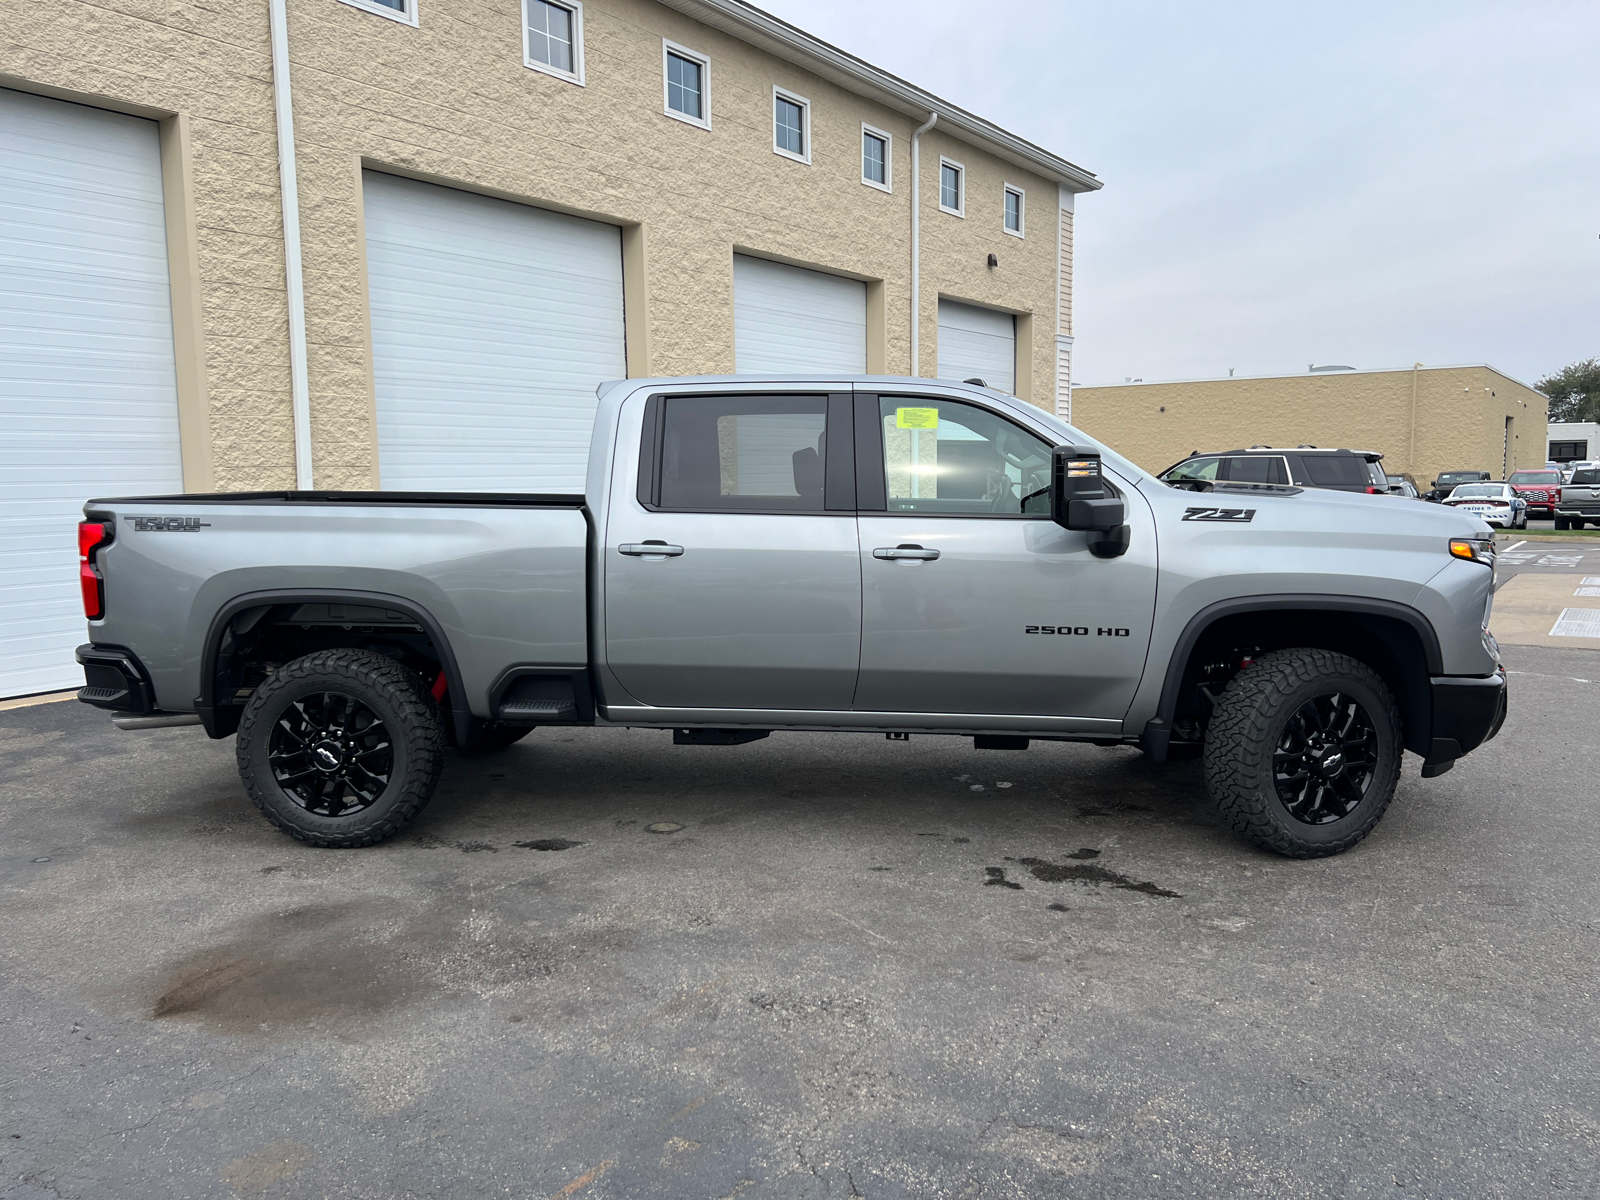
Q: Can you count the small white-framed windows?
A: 7